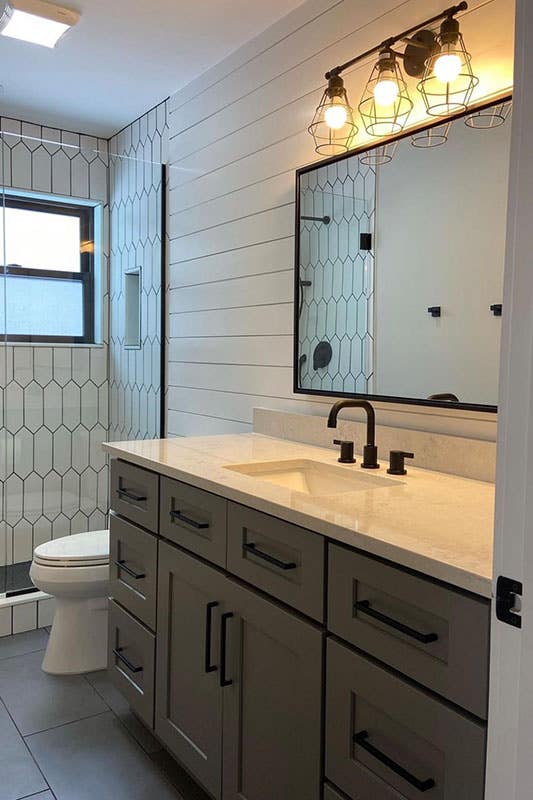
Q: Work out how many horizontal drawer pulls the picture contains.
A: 7